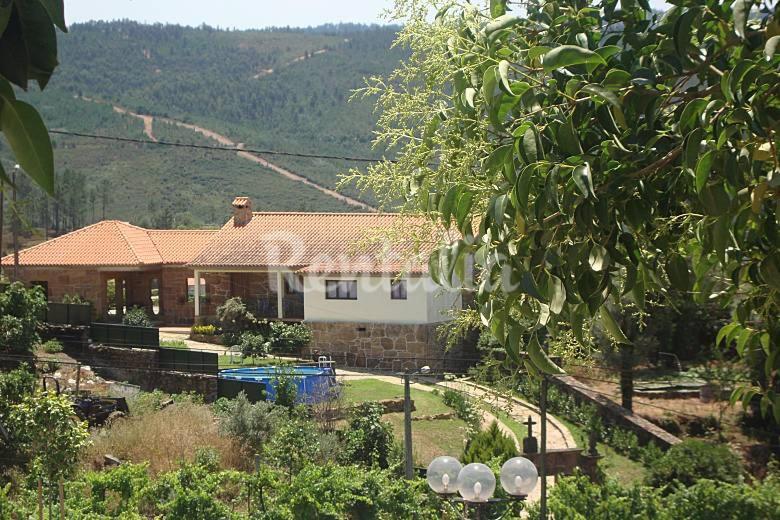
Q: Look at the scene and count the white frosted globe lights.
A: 3